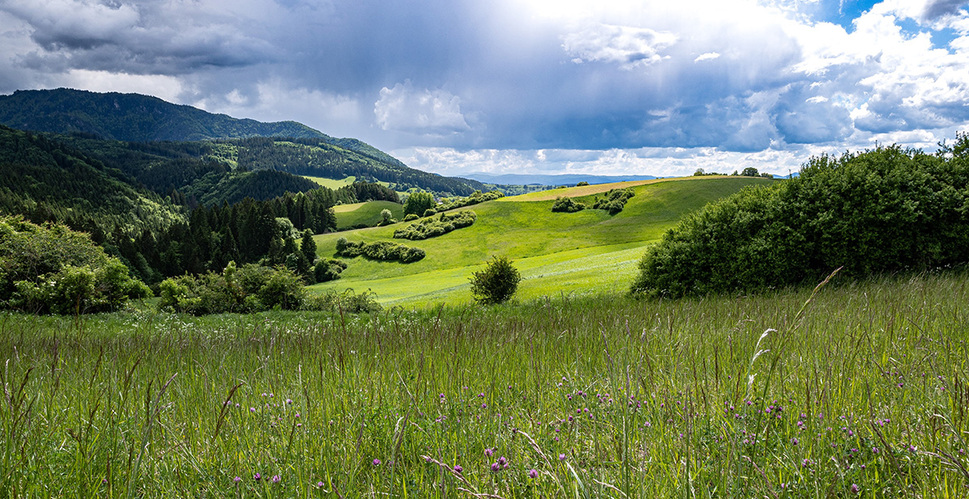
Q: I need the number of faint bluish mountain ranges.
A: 1